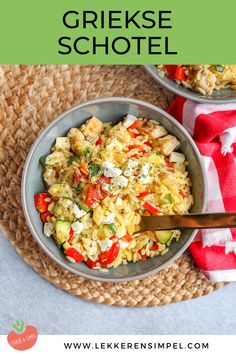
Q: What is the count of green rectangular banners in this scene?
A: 1